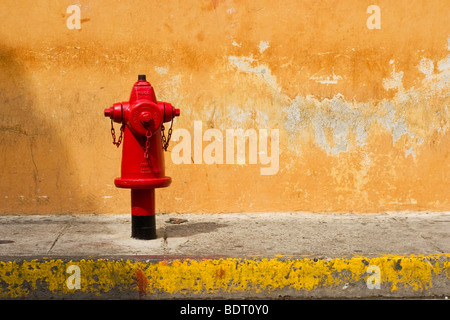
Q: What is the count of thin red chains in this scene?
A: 3